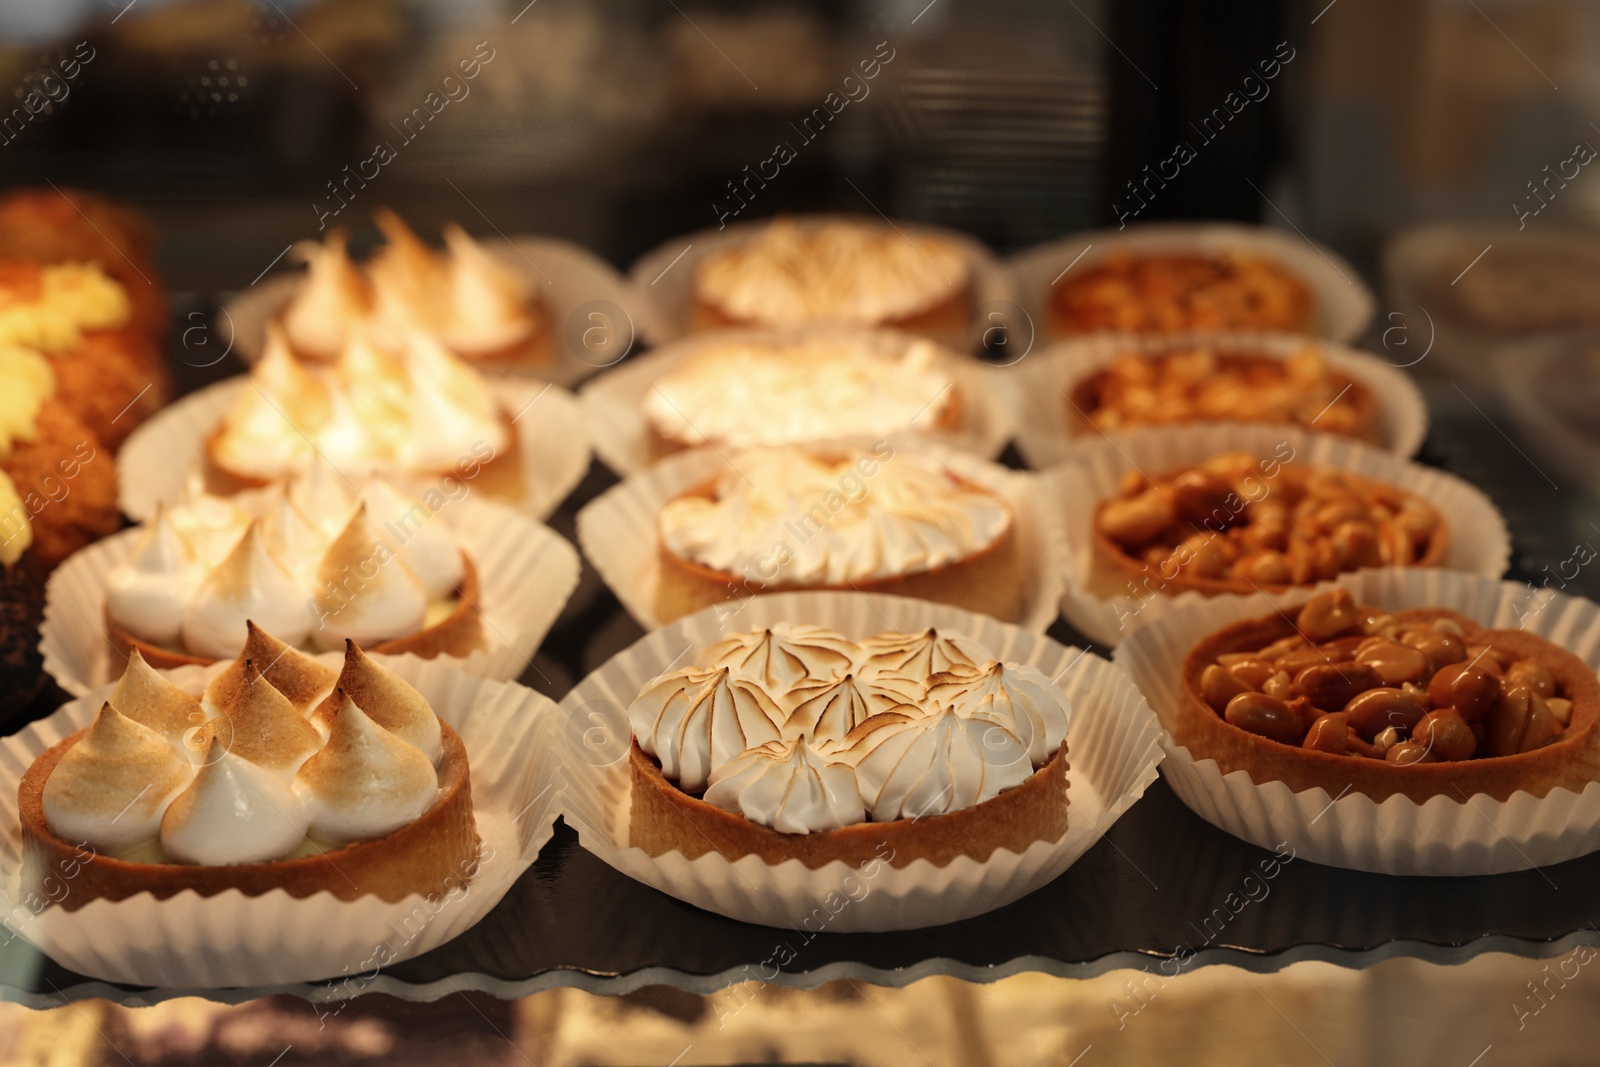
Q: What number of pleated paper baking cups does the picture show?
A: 12